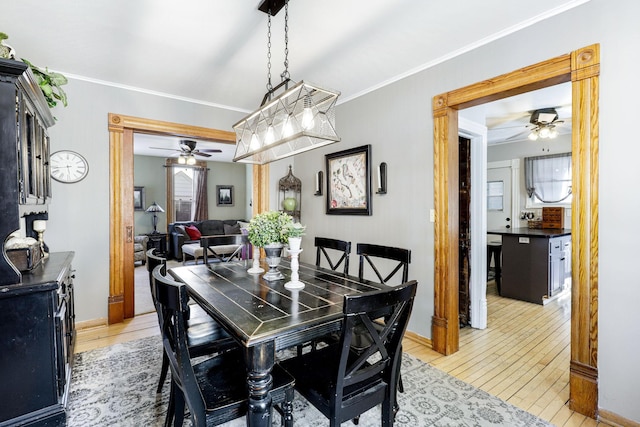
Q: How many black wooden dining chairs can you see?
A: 6